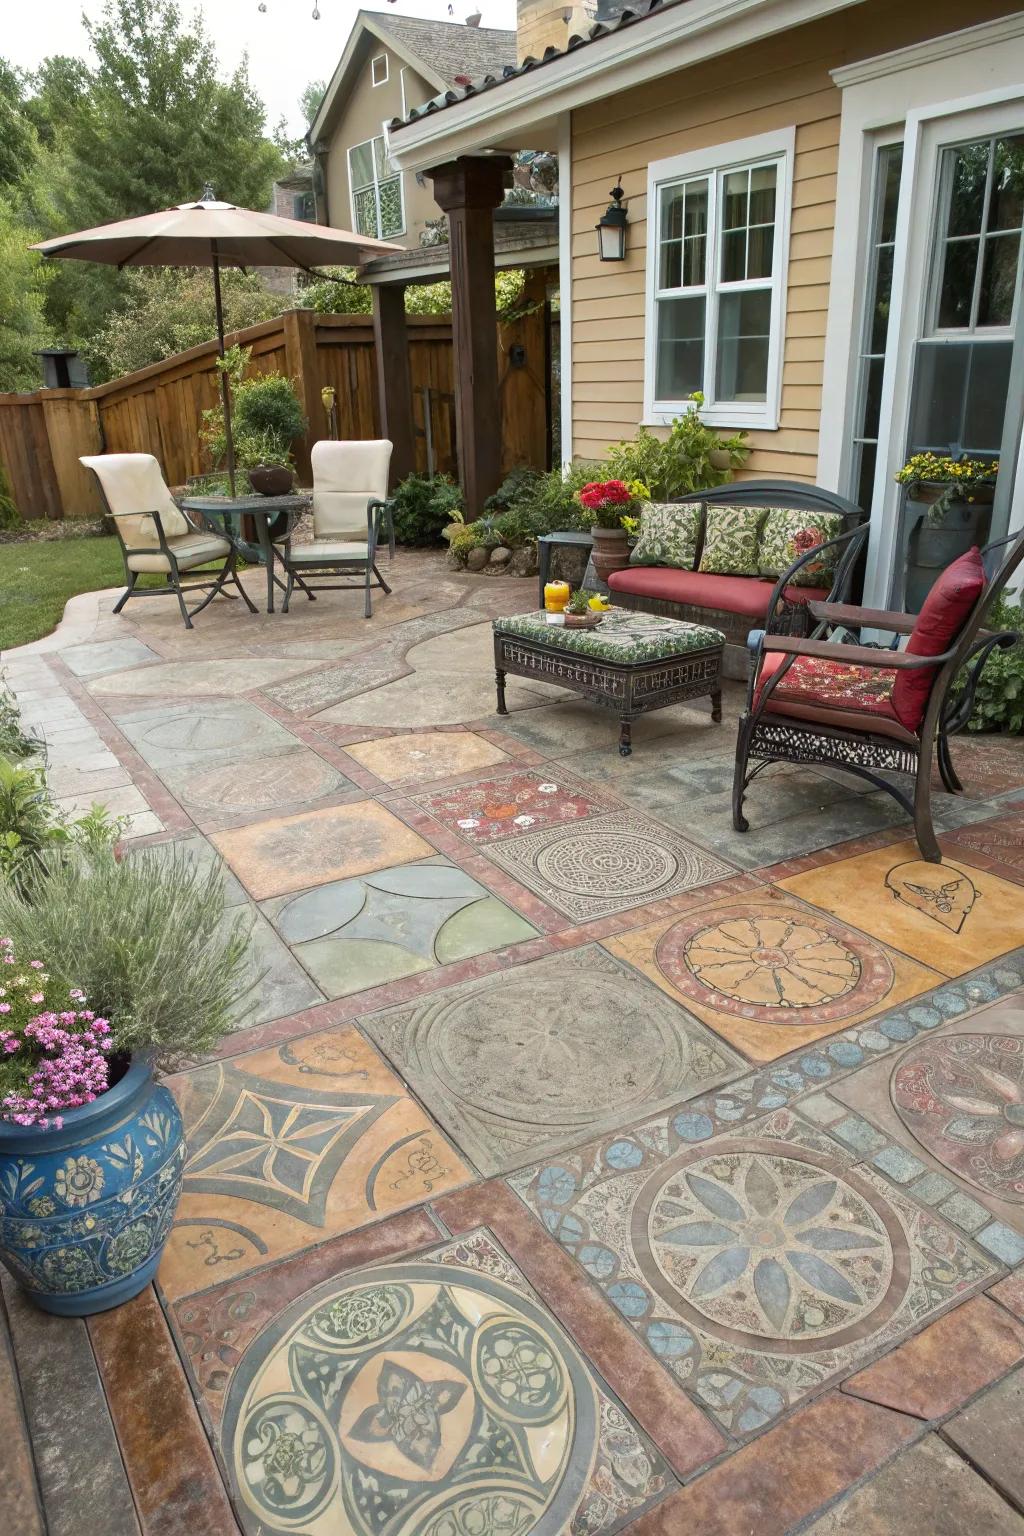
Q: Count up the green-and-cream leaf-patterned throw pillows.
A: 3